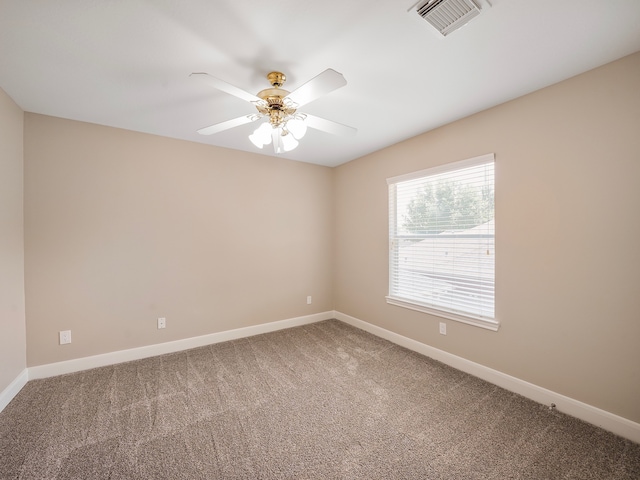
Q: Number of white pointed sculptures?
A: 0